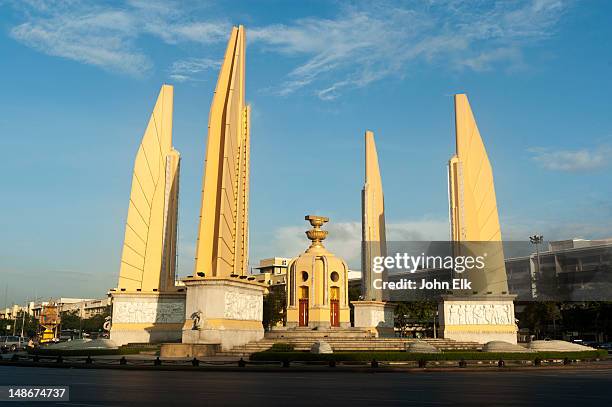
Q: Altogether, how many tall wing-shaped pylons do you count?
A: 4